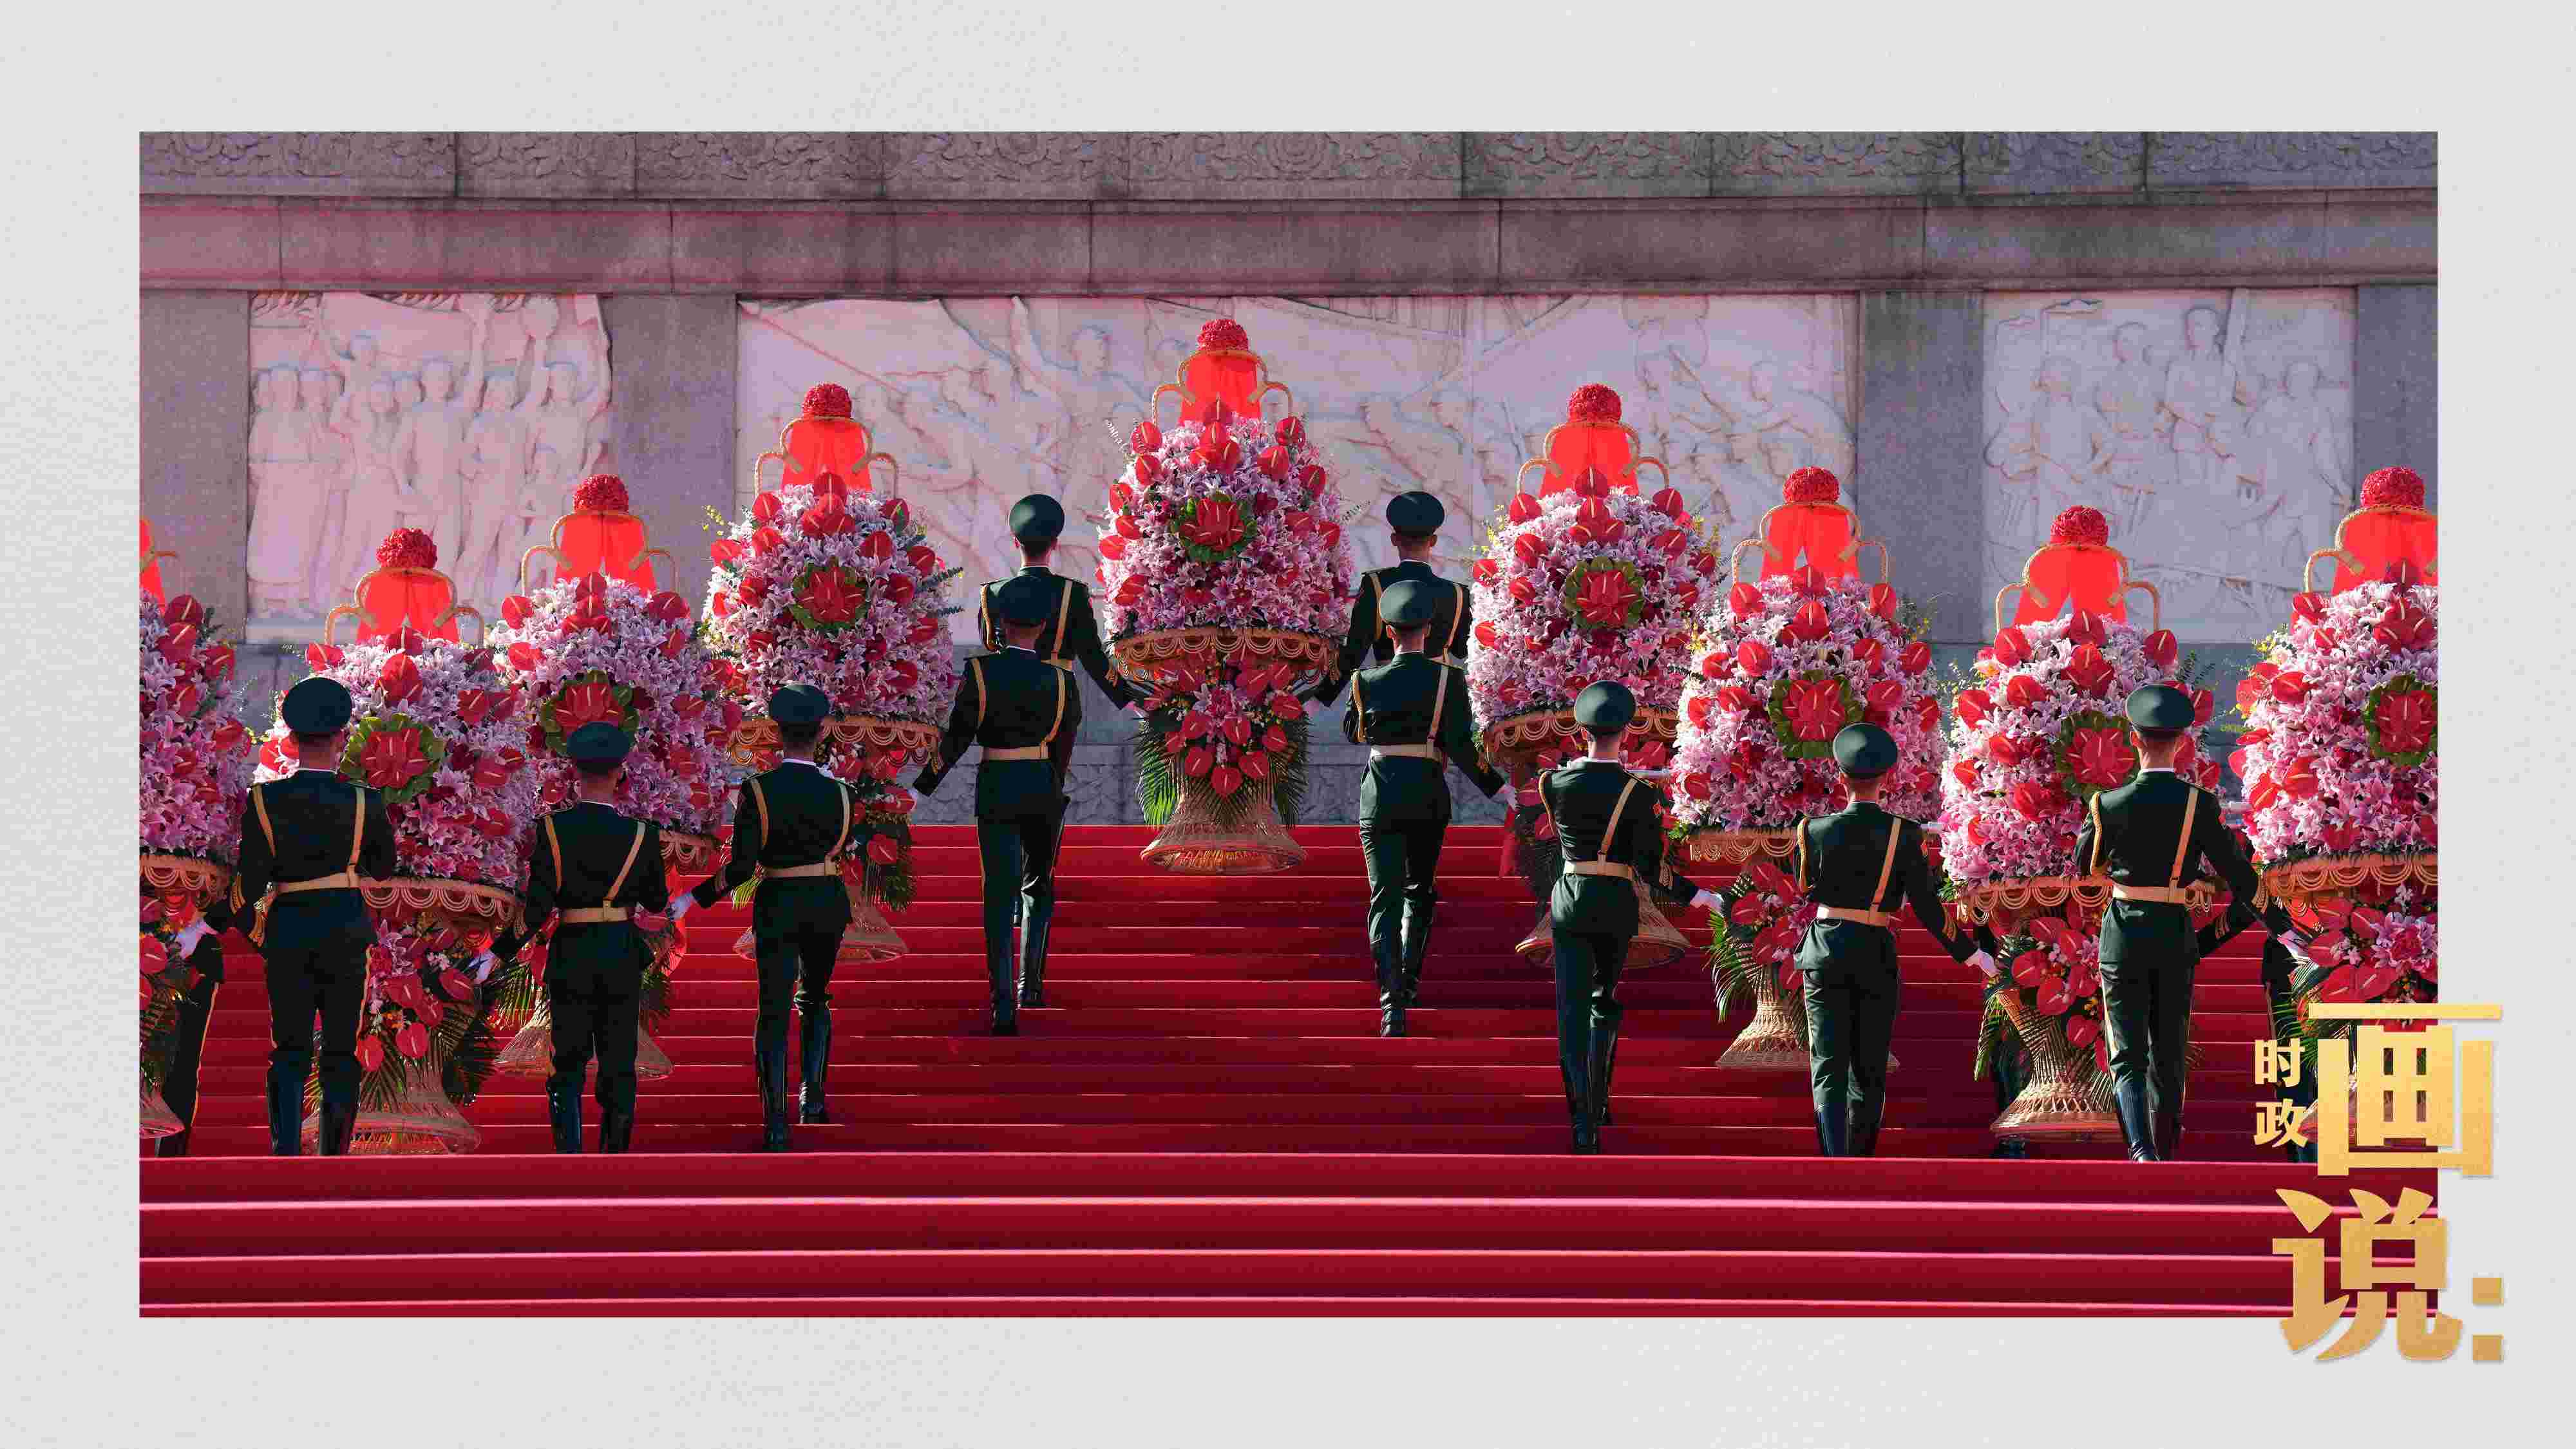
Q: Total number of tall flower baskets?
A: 9